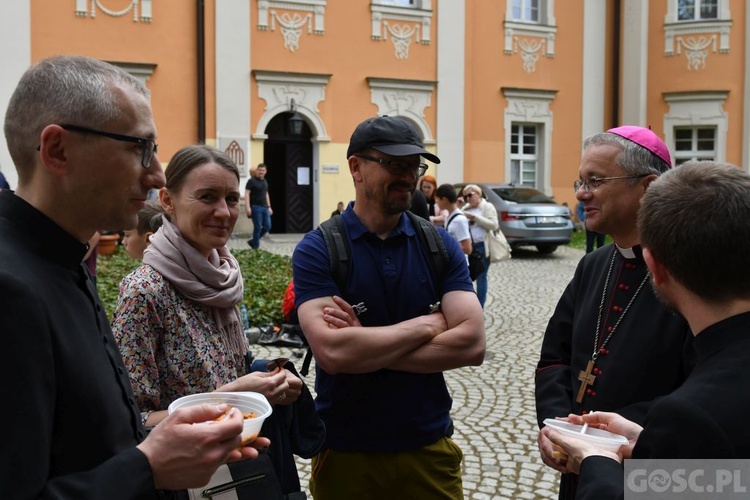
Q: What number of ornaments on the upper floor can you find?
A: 5